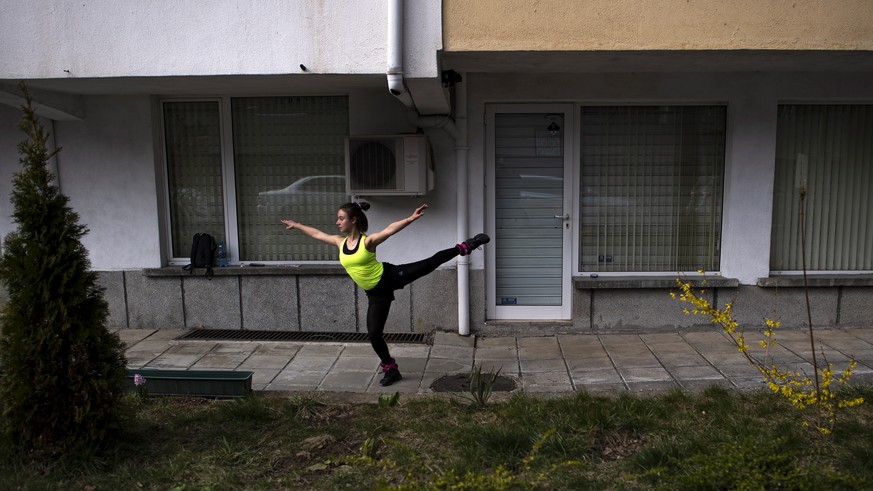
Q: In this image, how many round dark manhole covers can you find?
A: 1